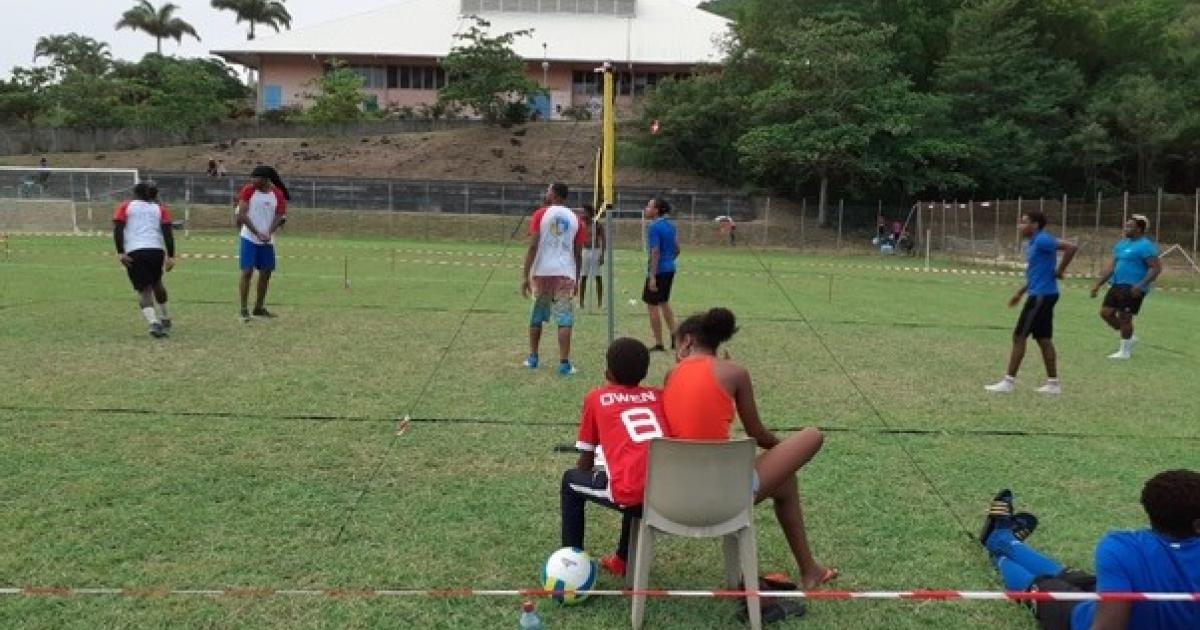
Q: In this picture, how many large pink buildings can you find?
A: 1